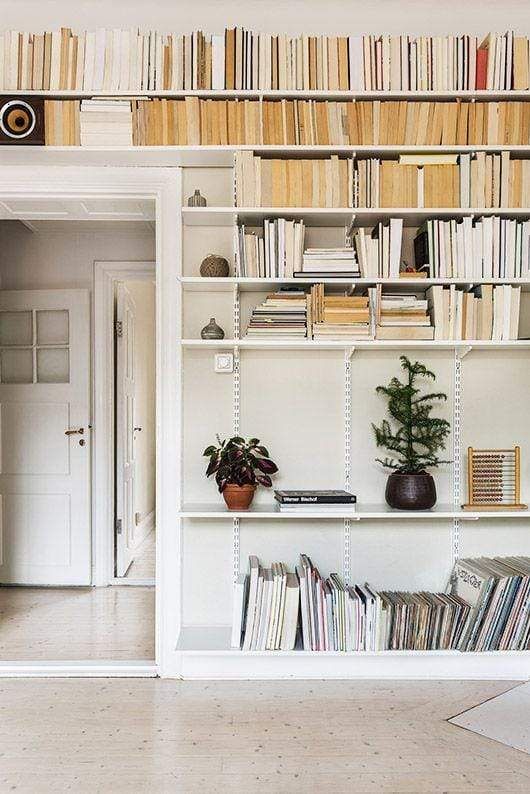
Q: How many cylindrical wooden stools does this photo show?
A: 0